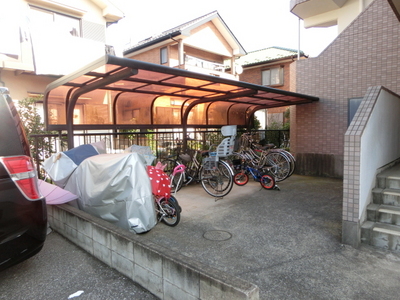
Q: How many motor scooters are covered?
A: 1